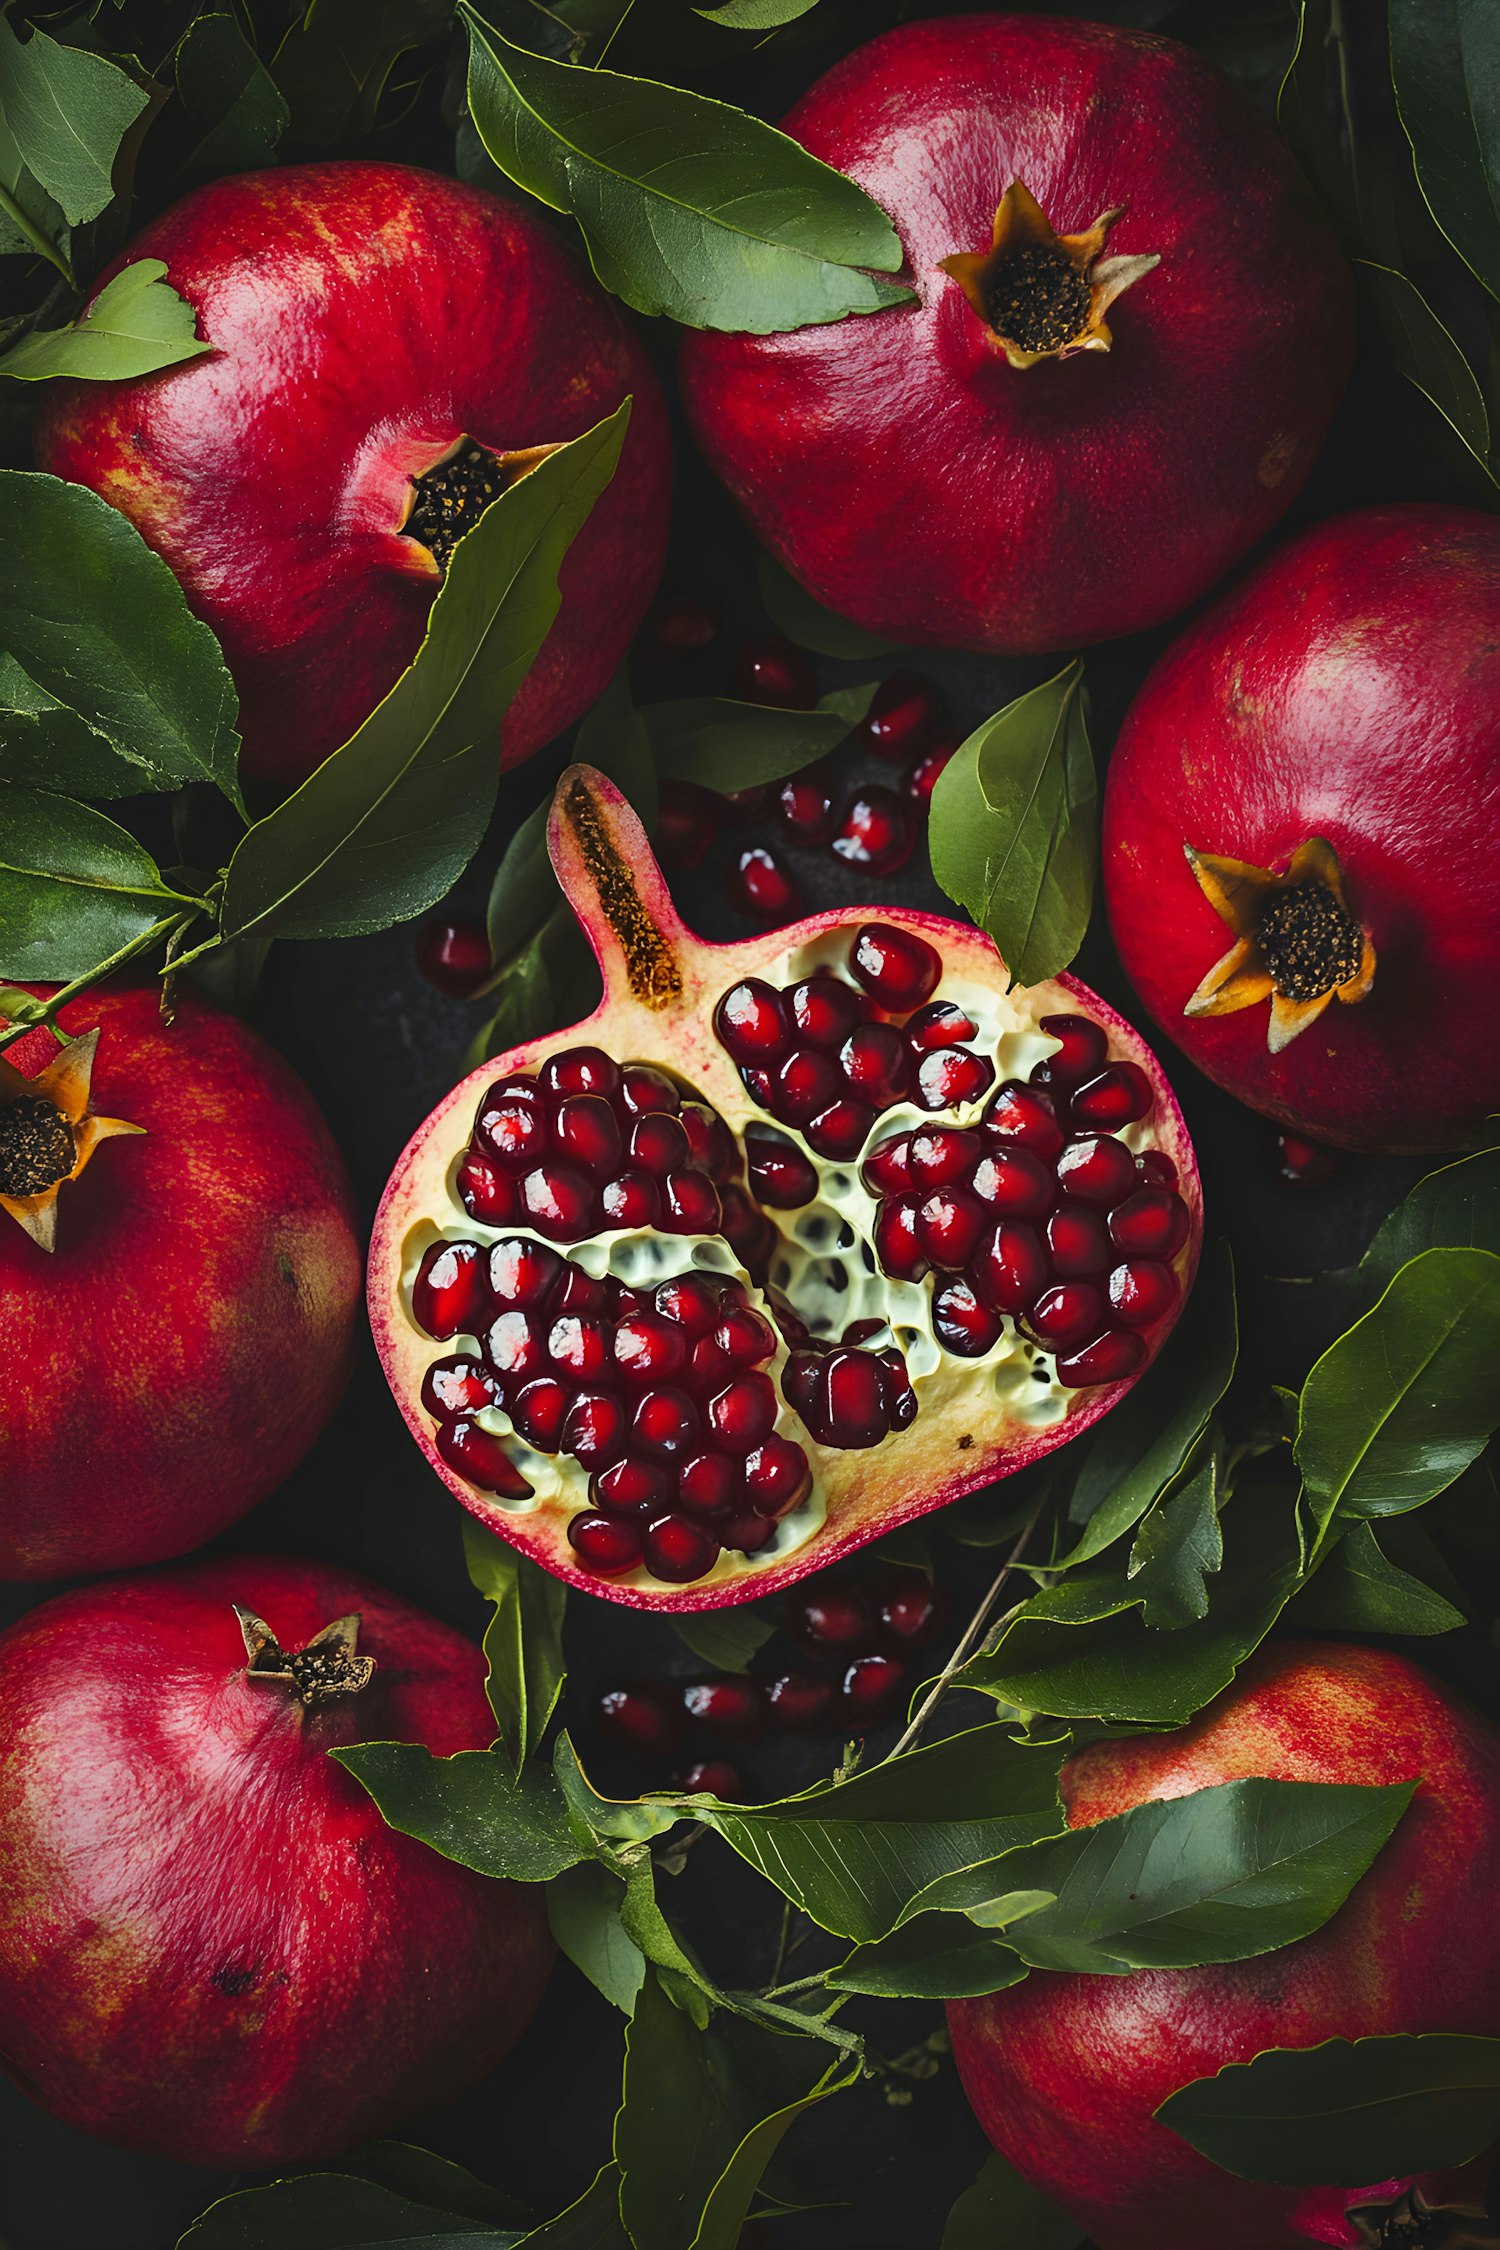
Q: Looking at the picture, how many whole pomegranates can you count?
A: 6